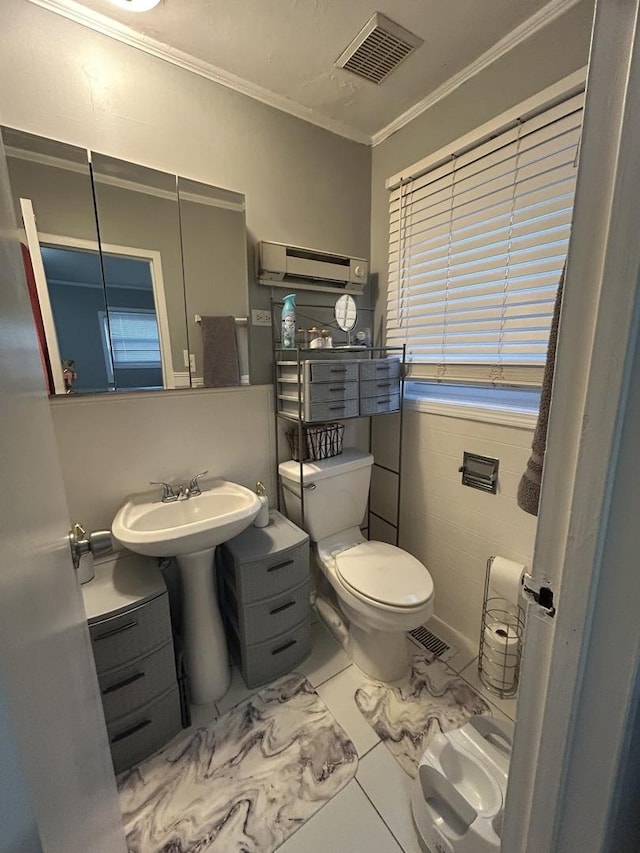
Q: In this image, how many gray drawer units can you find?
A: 4